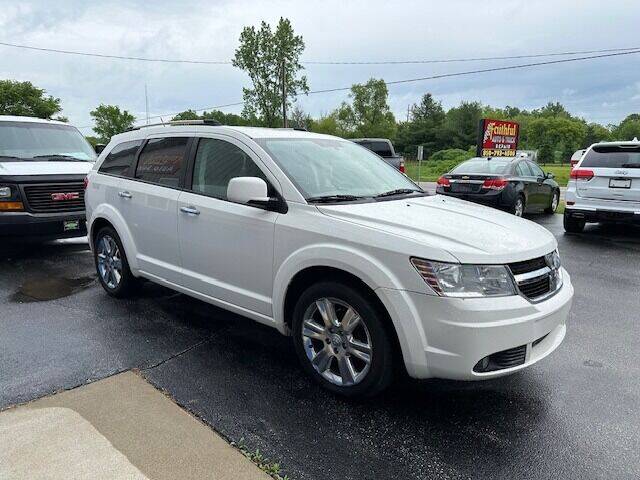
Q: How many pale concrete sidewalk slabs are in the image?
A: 1